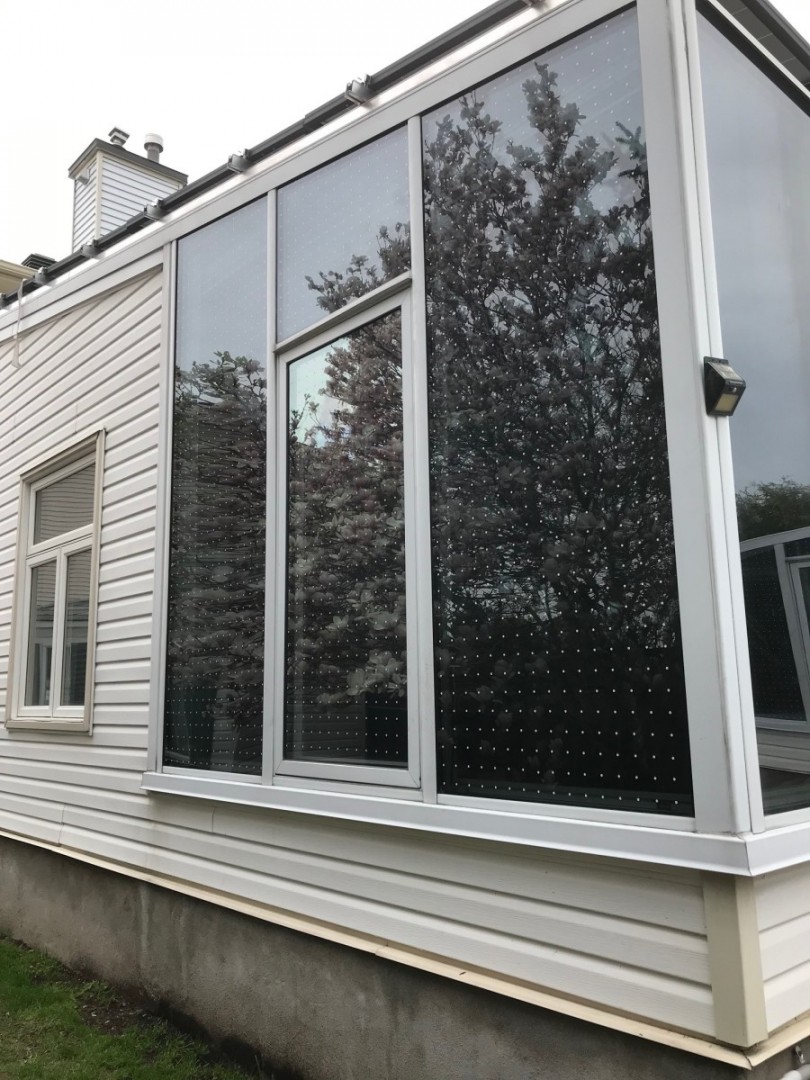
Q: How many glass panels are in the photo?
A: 8